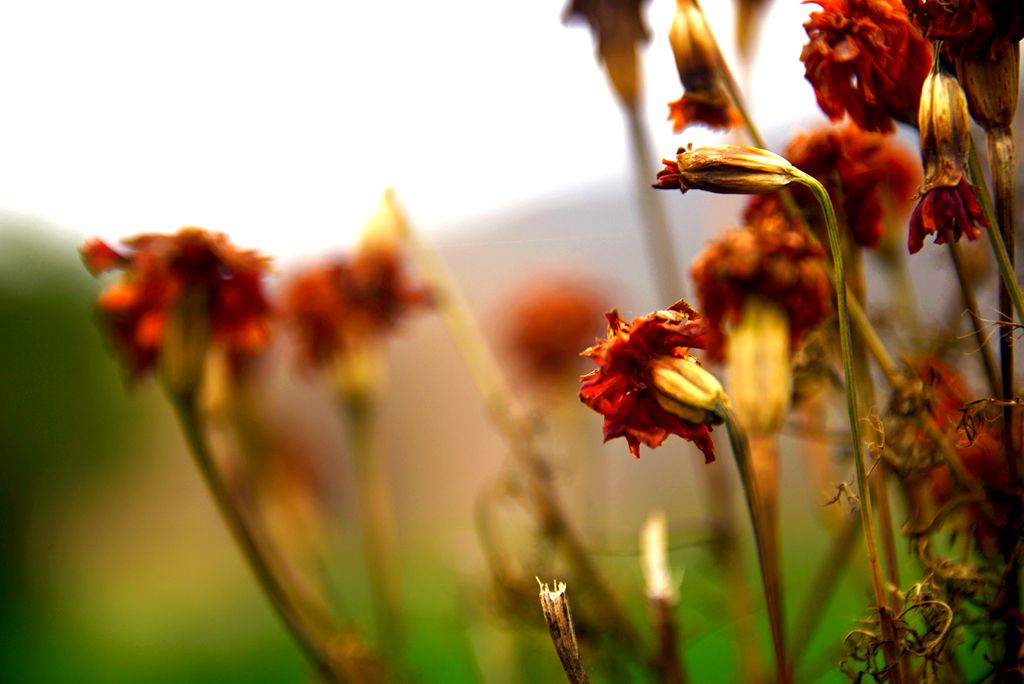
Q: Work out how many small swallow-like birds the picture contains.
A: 0